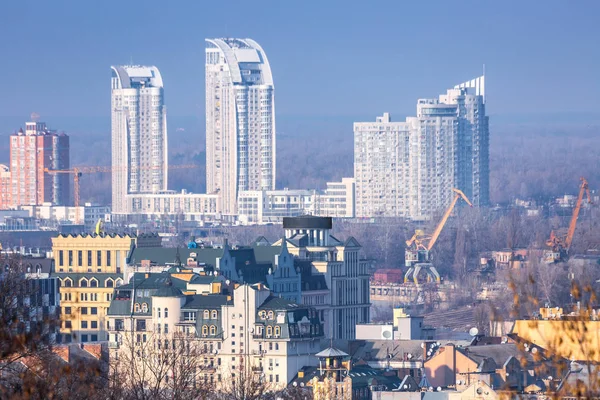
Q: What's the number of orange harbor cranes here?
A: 2